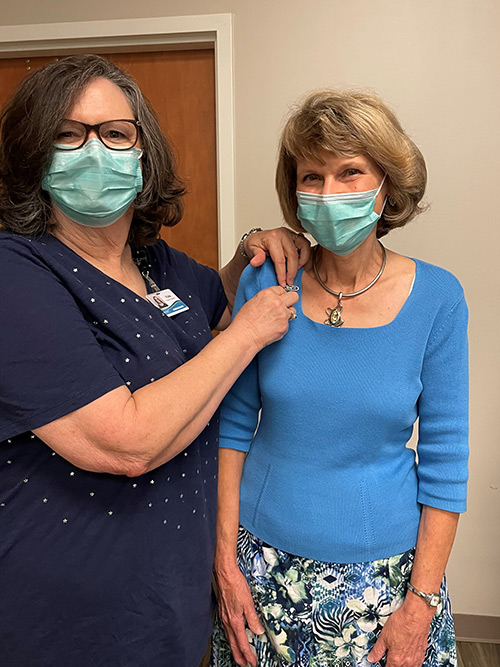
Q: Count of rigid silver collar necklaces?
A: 1